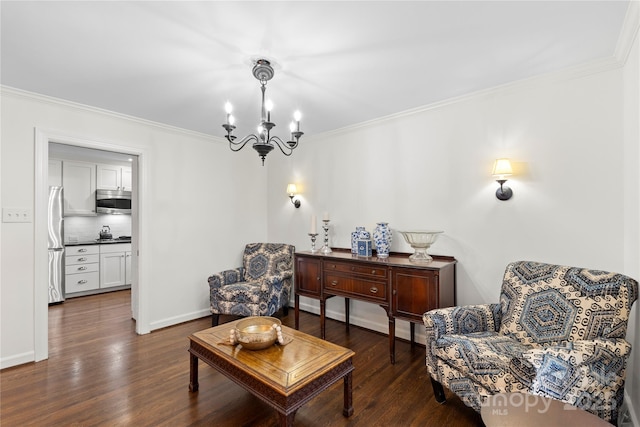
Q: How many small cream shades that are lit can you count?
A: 2